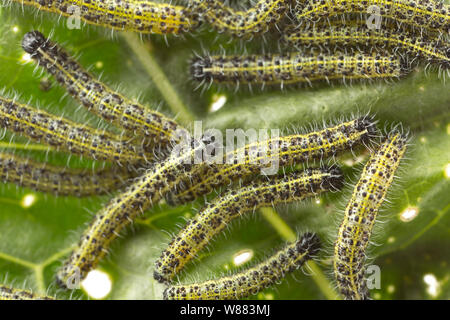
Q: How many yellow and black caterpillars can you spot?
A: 14